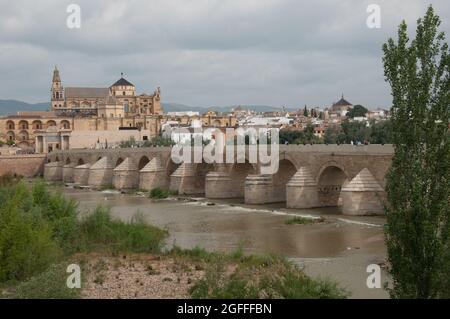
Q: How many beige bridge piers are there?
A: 11